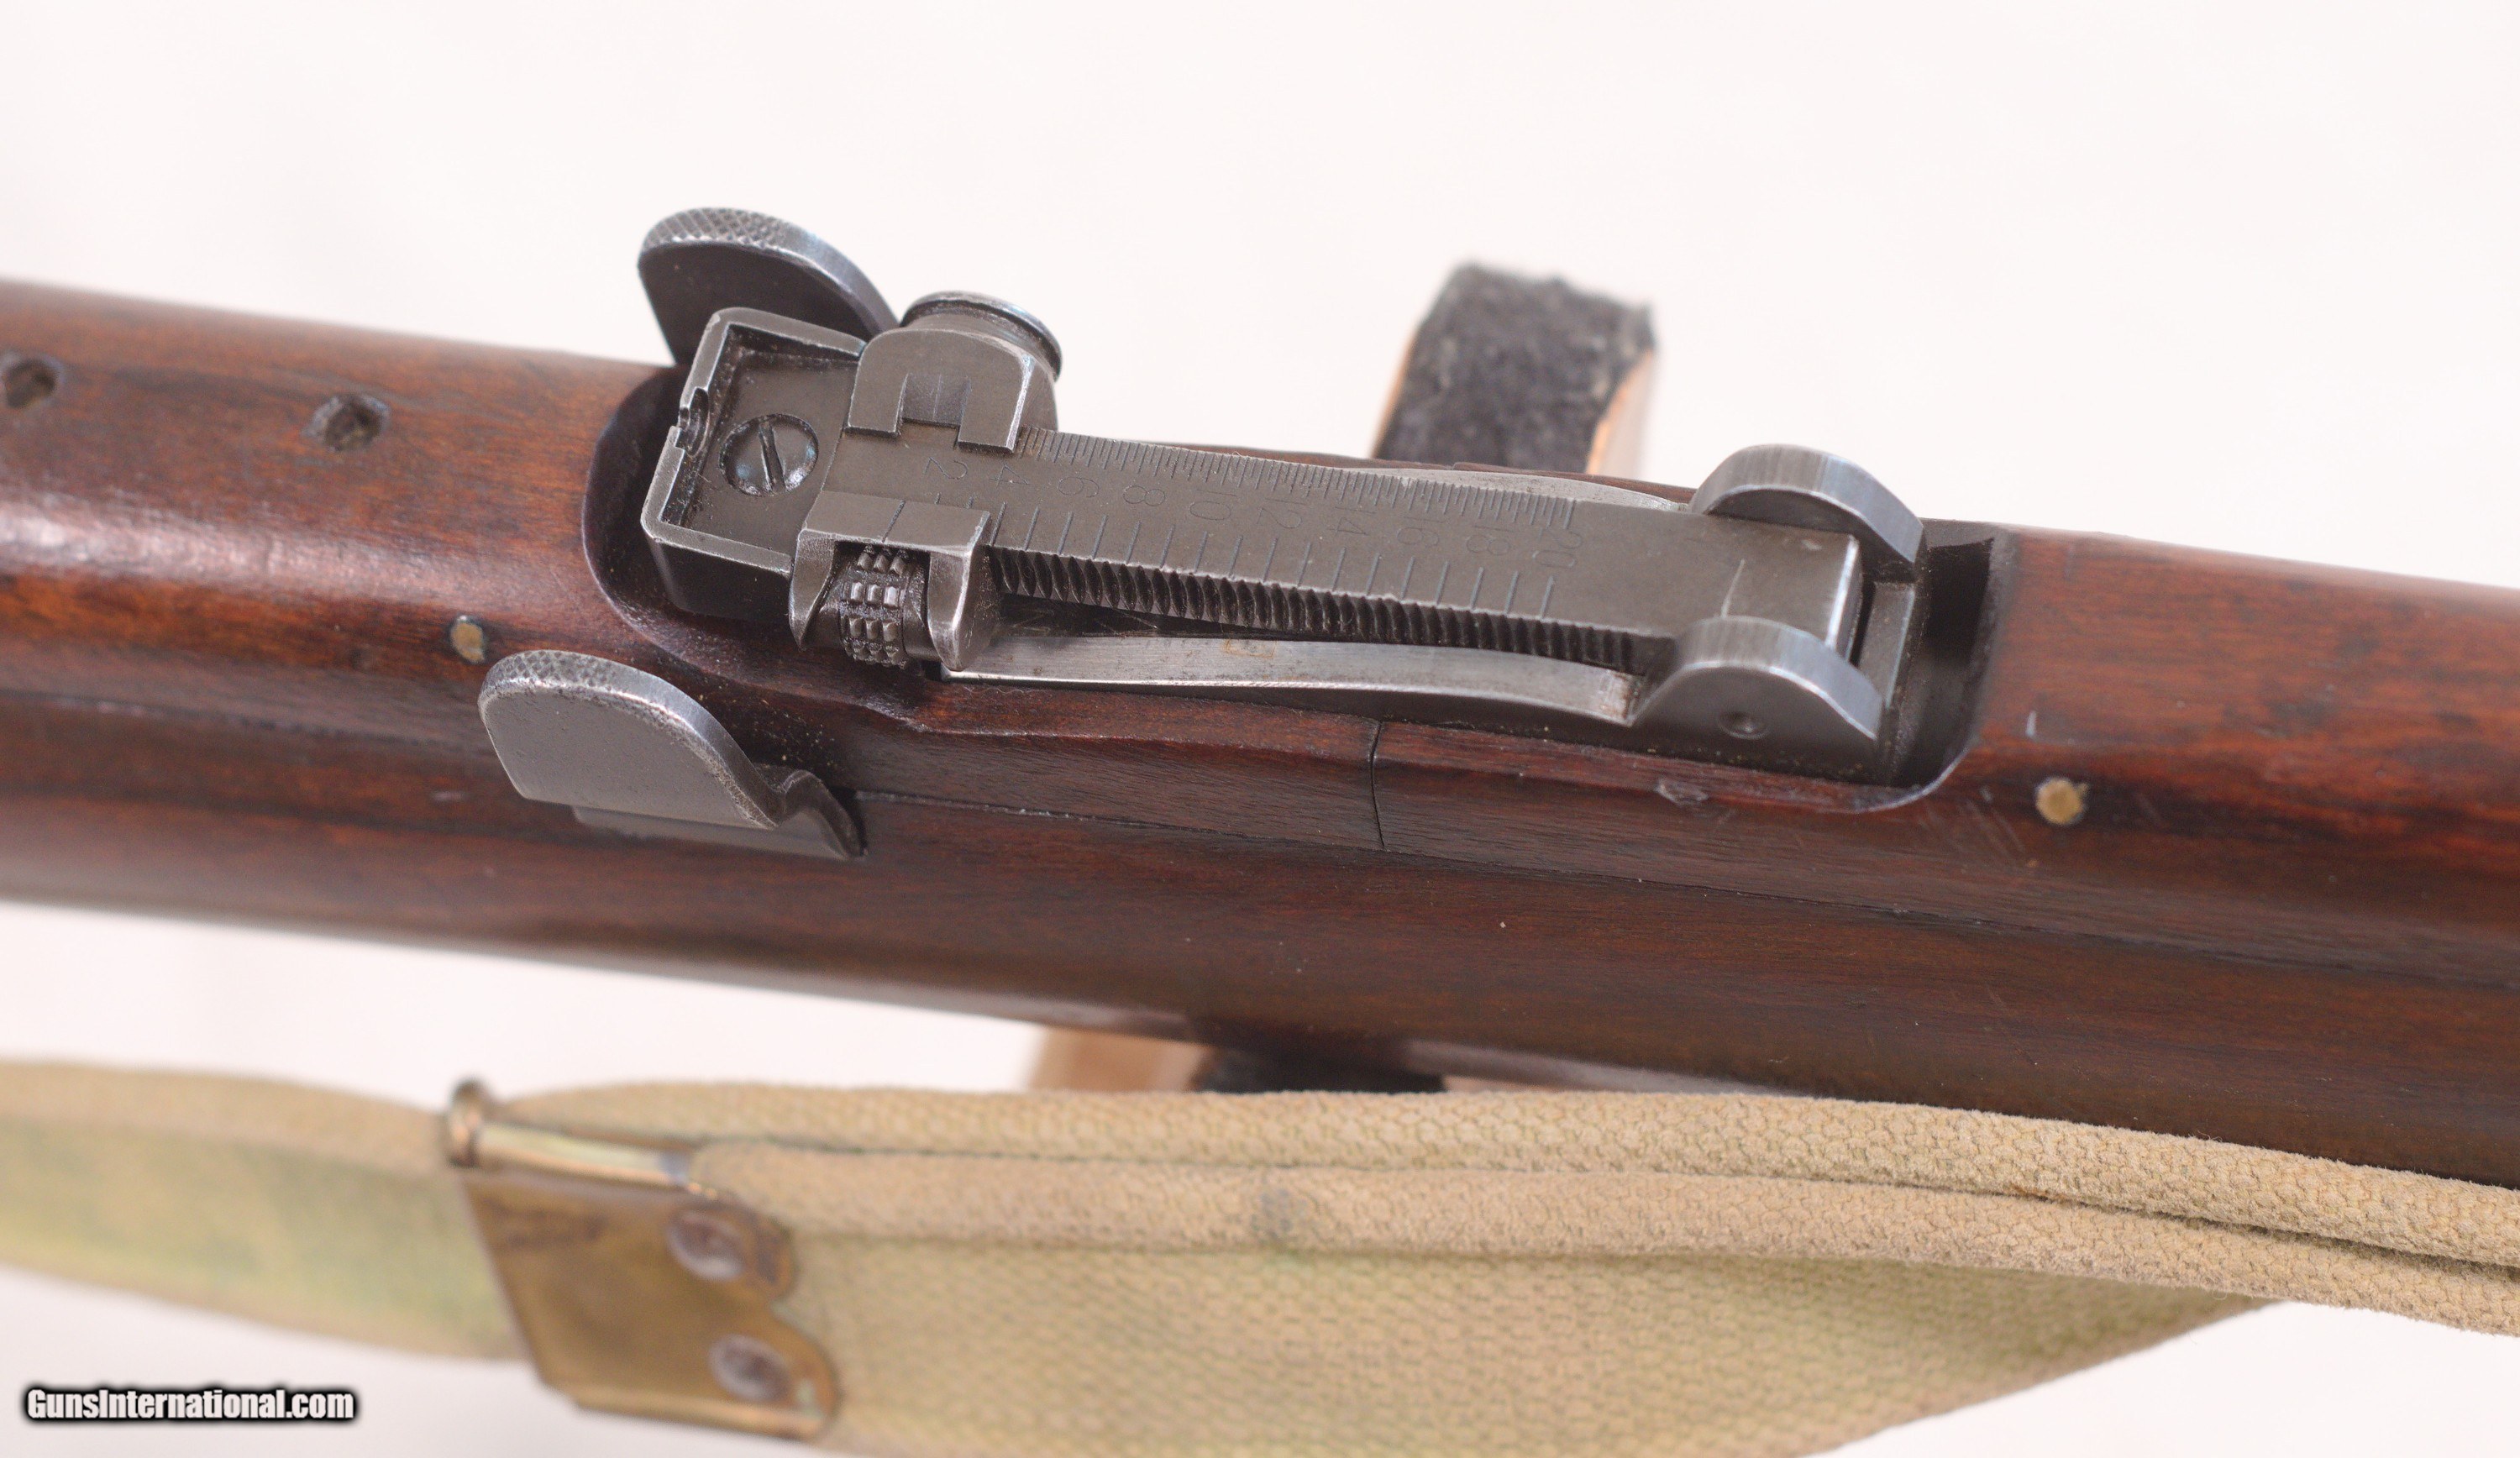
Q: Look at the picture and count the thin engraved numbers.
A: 10